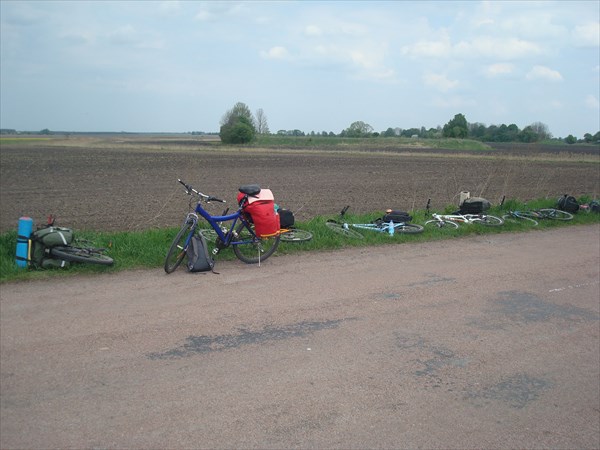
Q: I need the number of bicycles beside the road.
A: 6